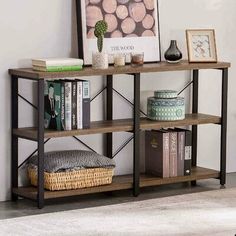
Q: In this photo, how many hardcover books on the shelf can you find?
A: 11